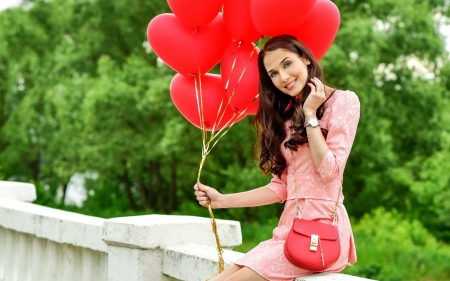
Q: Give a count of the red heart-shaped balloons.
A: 7